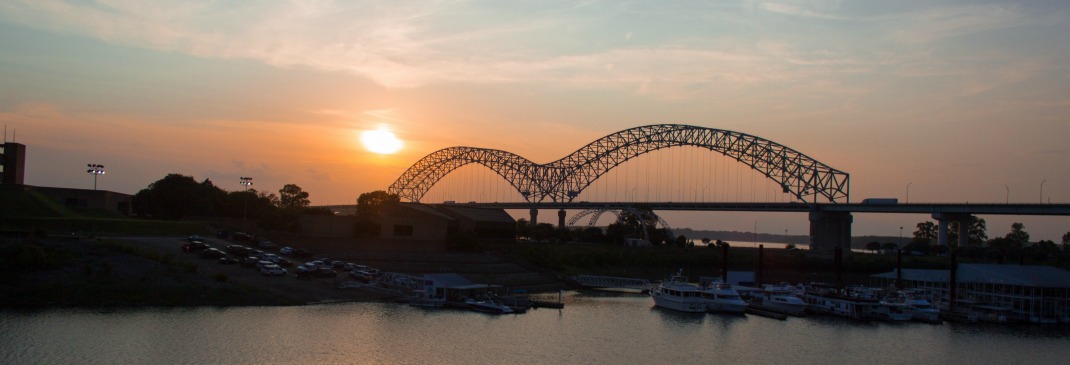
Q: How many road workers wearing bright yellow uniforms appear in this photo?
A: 0